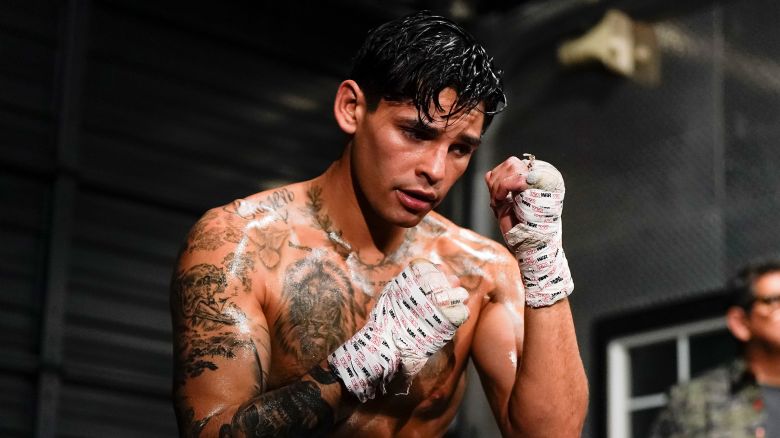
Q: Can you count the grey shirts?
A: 1